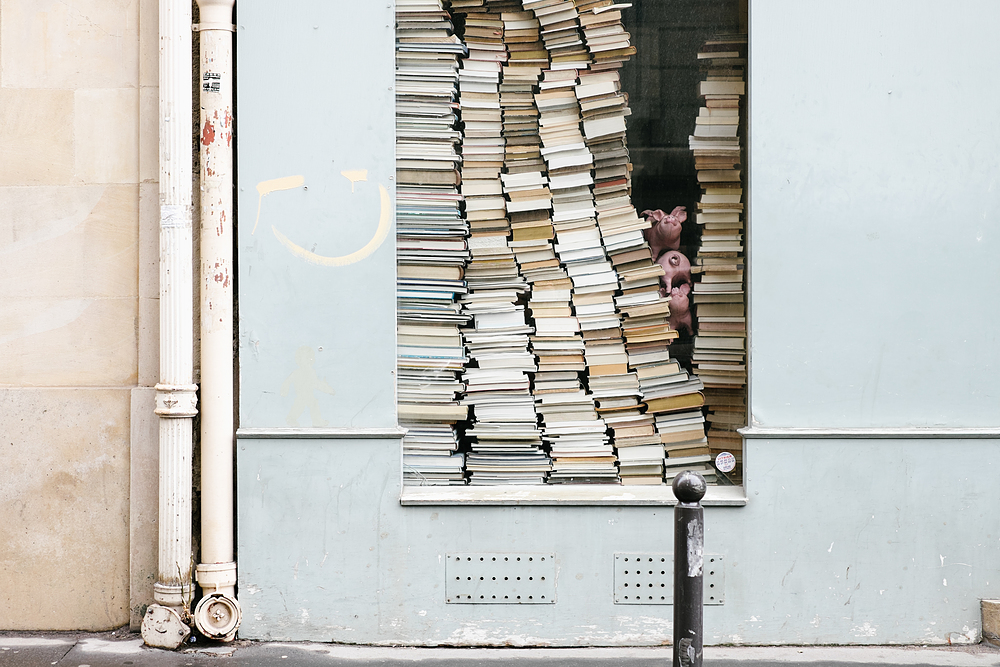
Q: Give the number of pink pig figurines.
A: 3